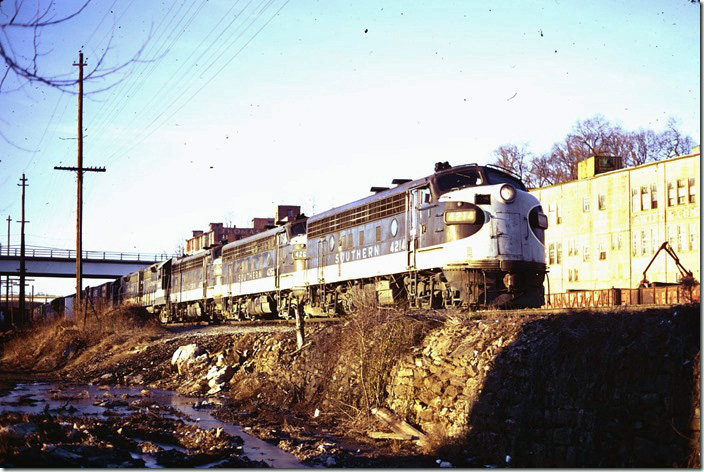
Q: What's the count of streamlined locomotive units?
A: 3